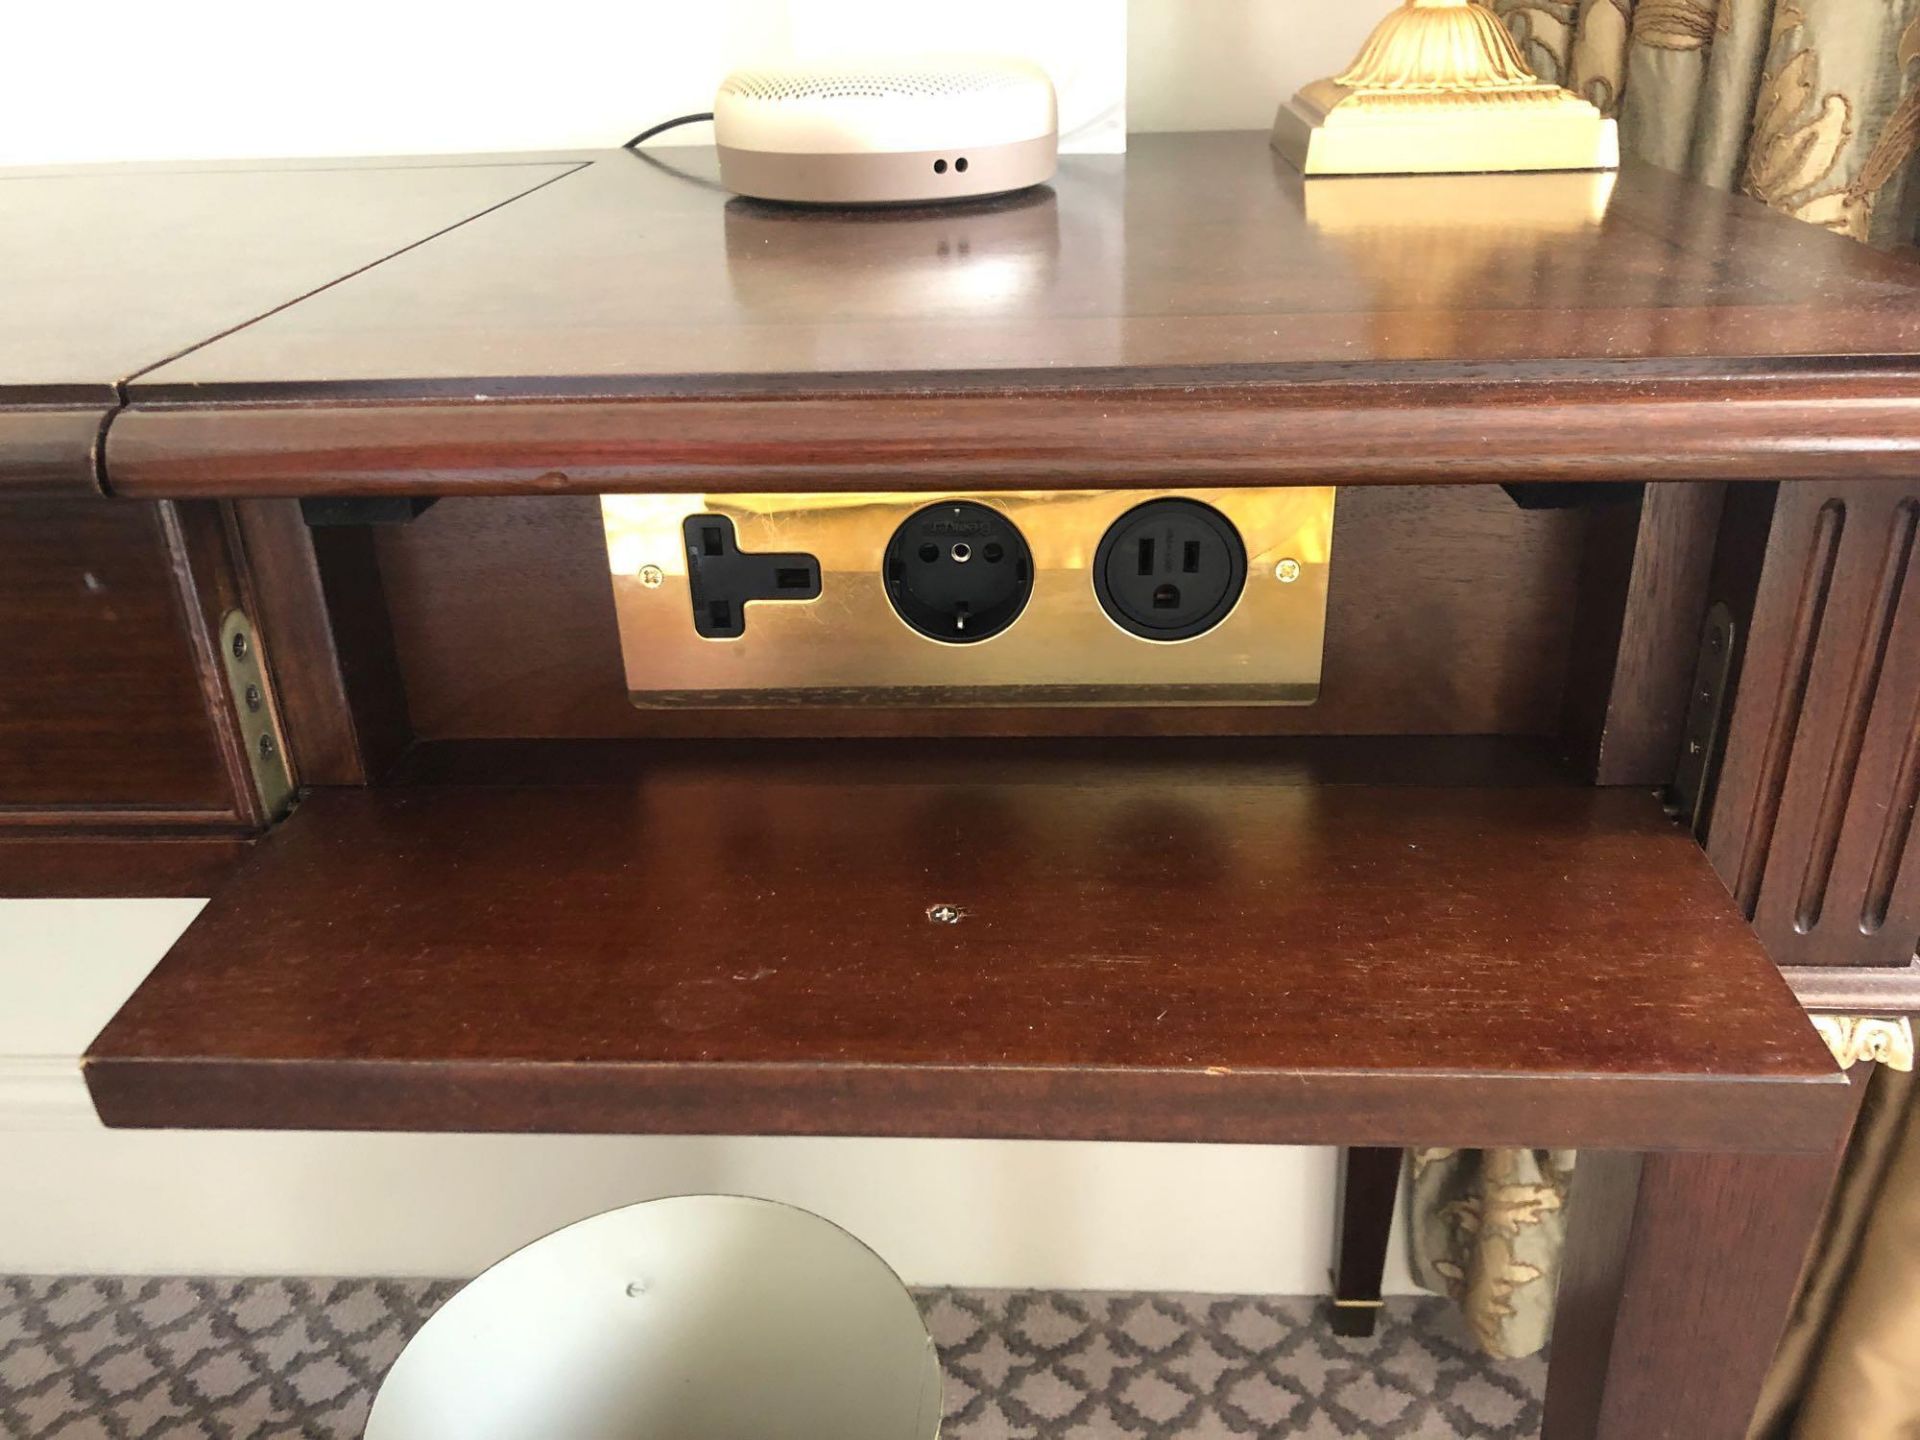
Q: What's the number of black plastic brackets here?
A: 2